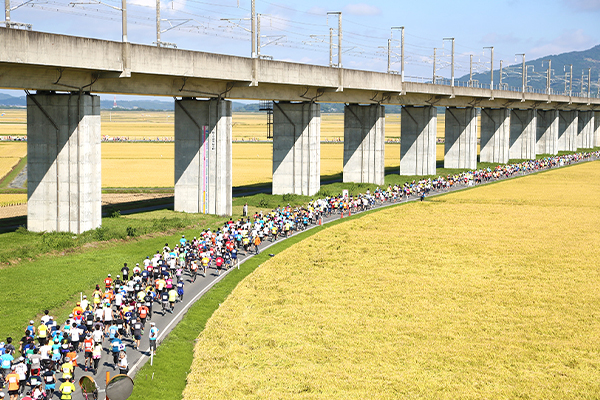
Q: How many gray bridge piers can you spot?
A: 12